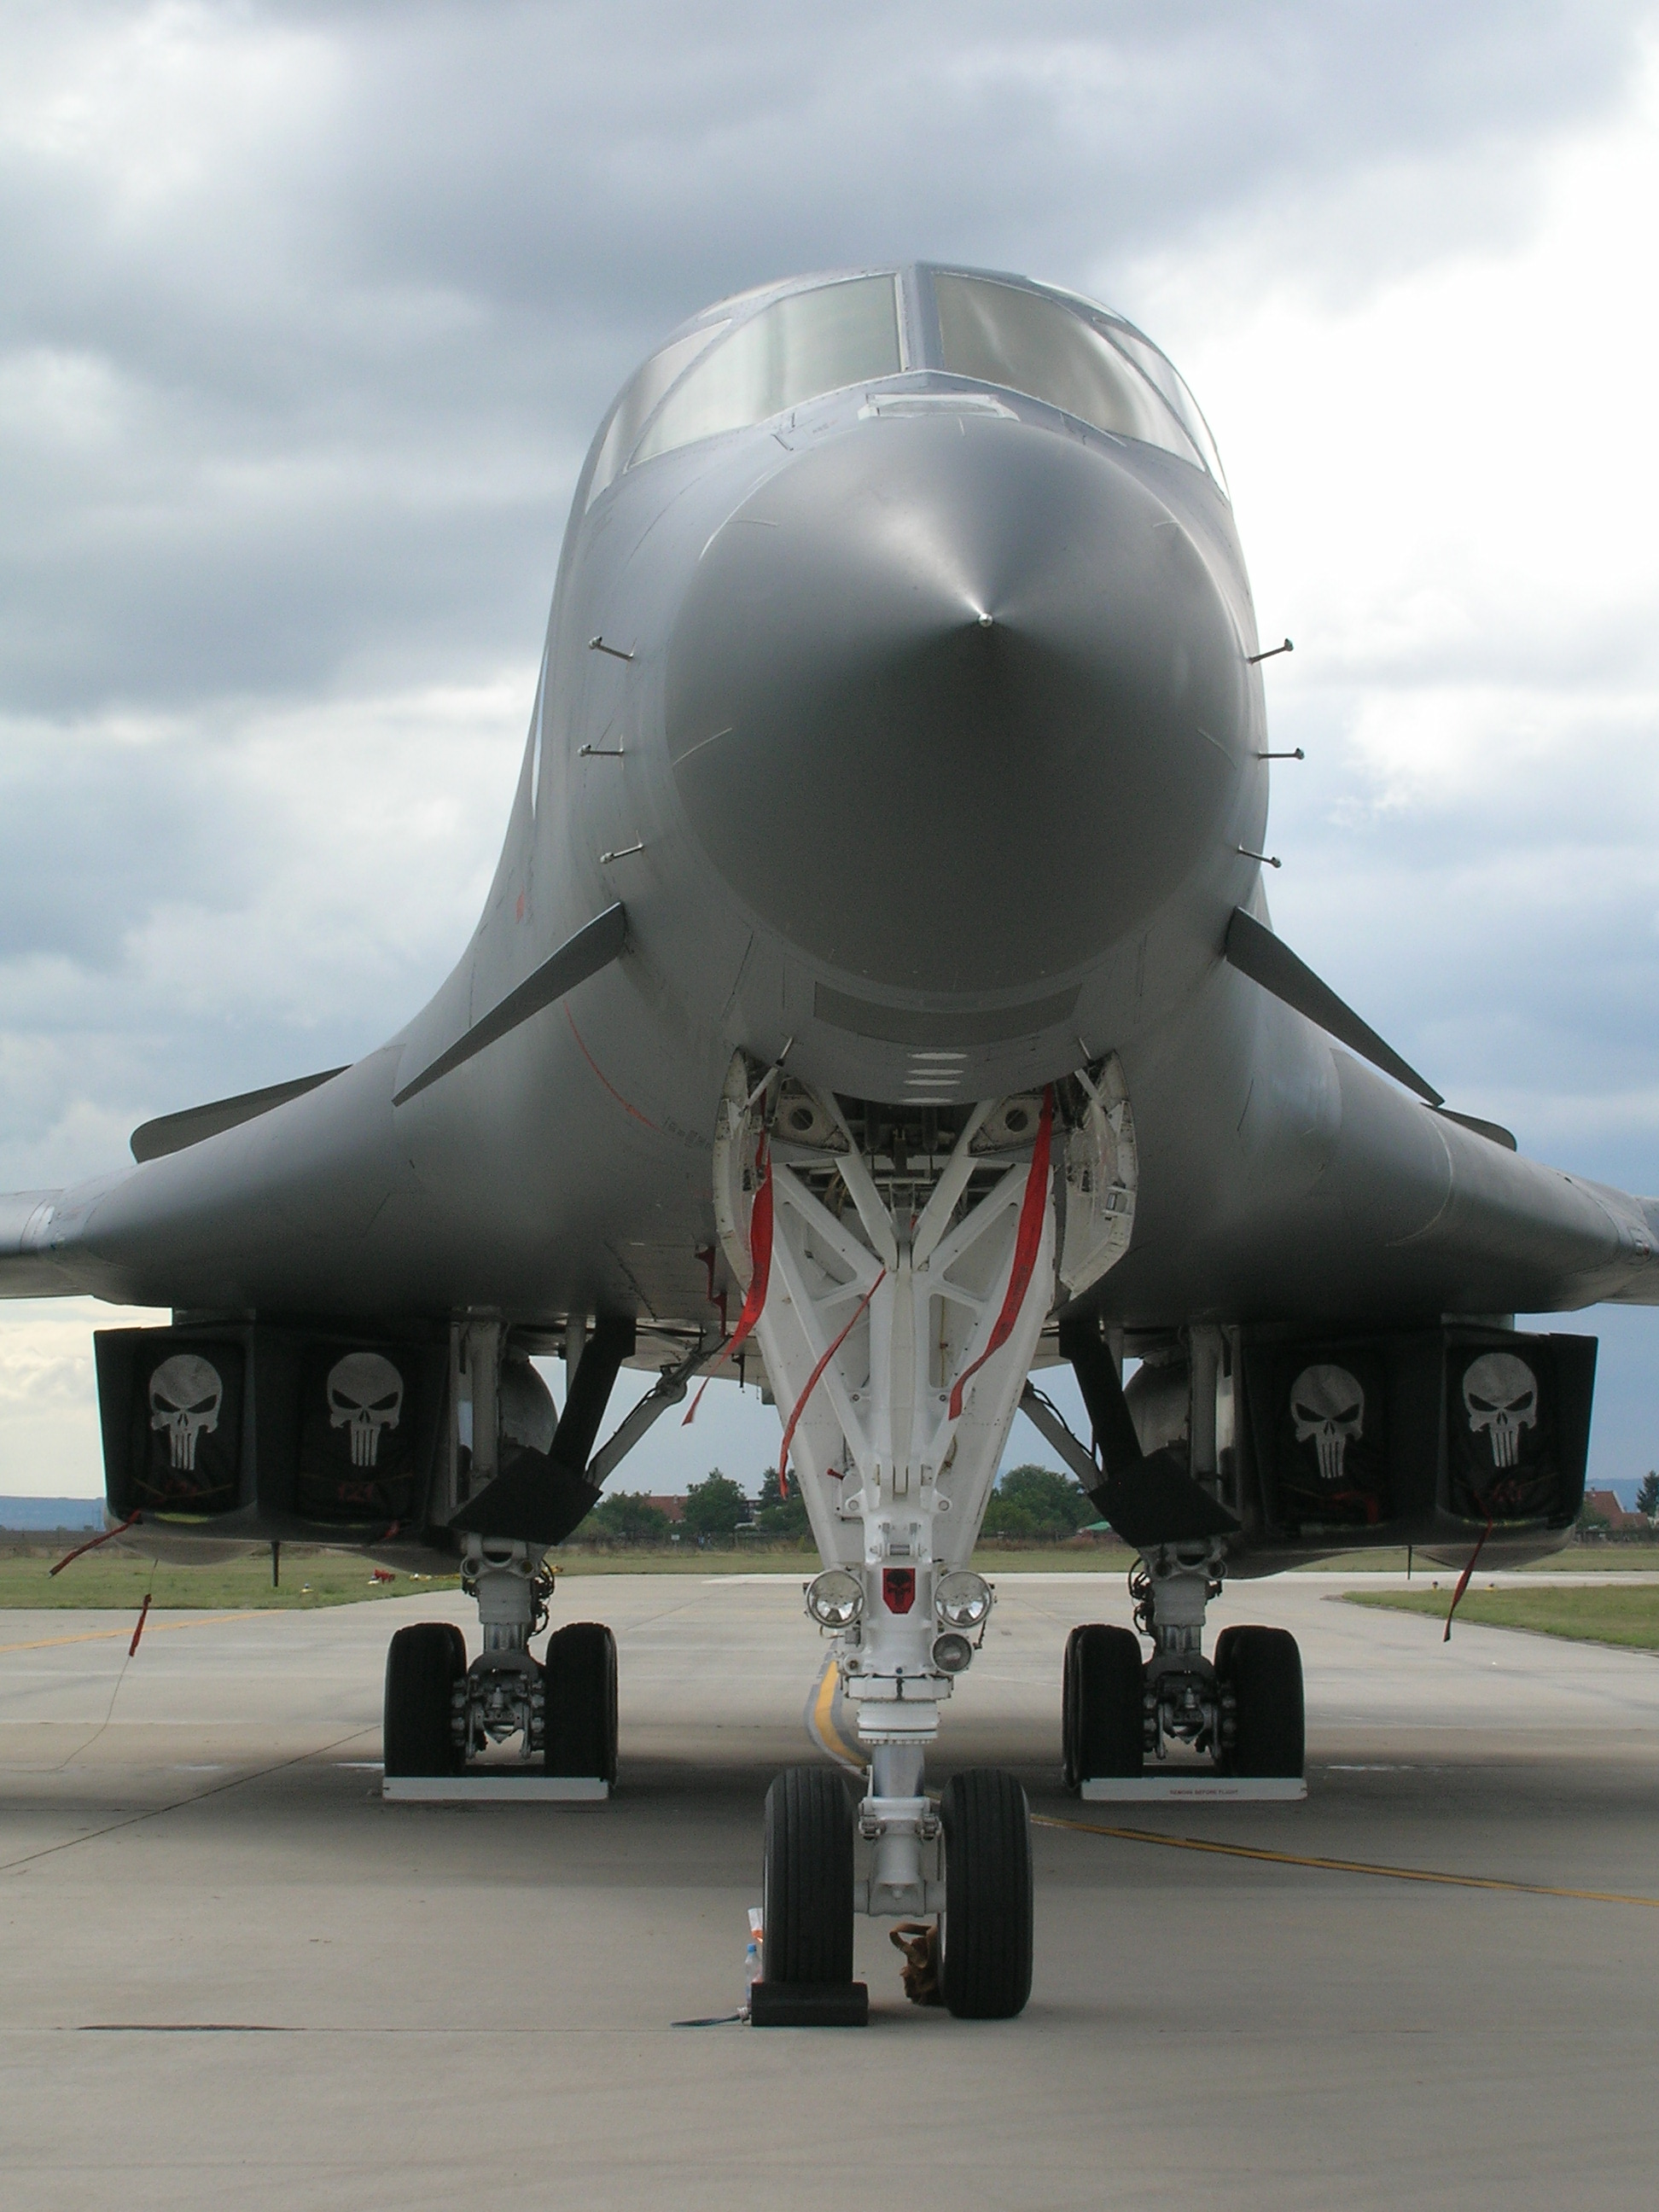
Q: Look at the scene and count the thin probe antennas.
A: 6